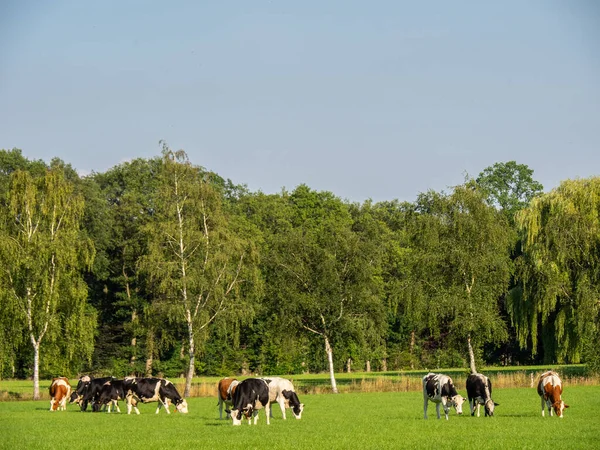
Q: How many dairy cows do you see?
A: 11